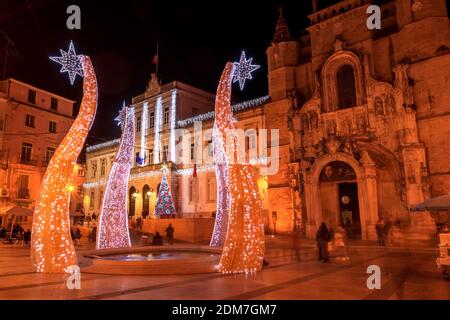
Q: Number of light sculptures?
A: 4